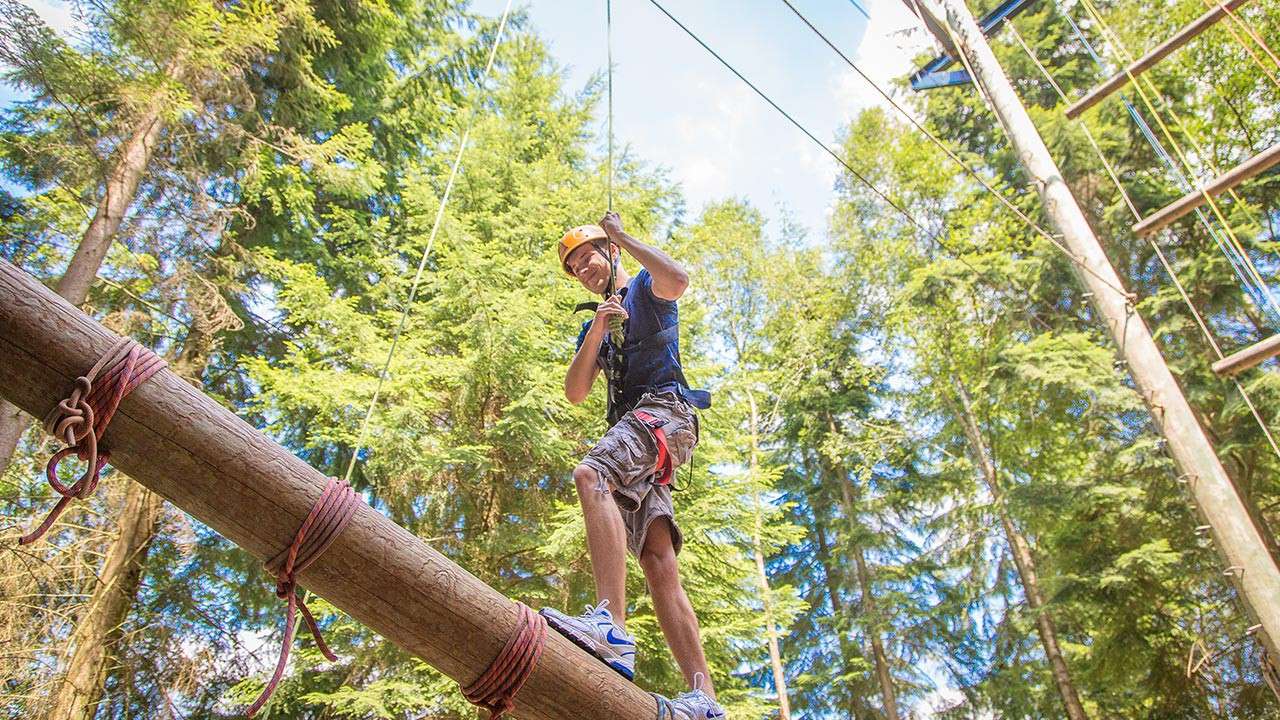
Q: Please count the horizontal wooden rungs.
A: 3